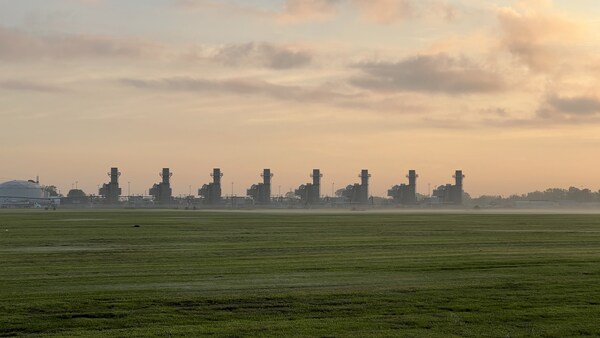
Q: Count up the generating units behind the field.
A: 8